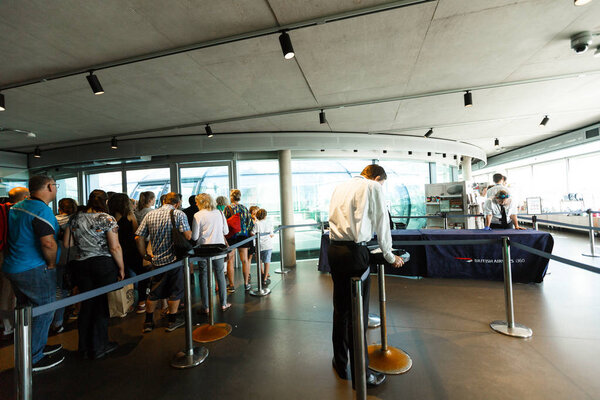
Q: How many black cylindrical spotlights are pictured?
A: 12